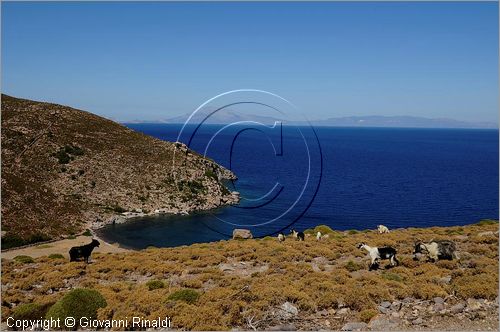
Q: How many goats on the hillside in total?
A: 7